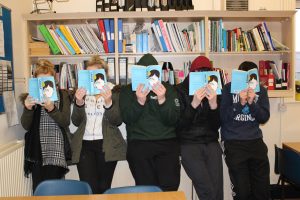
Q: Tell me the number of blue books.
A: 5